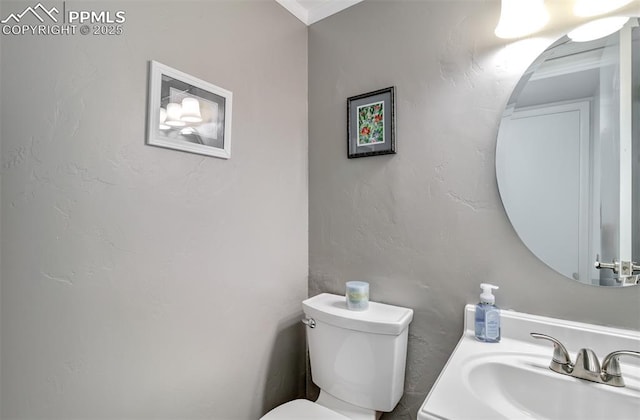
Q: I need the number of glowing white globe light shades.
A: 2